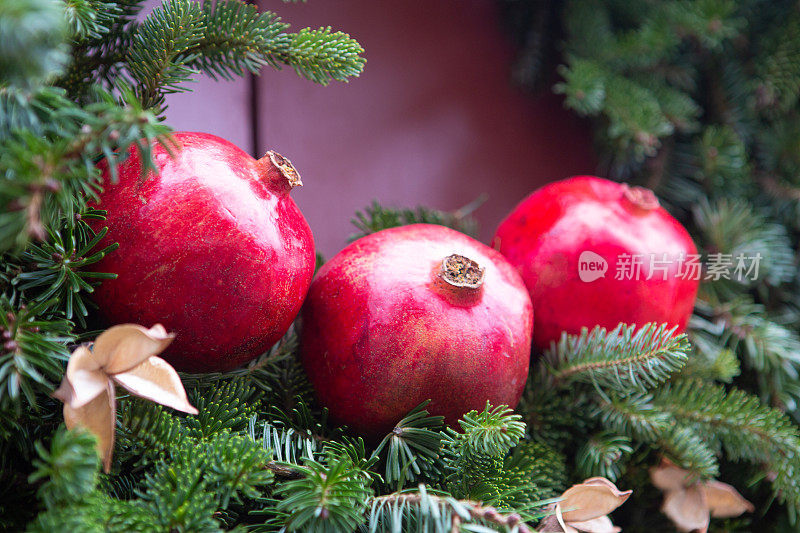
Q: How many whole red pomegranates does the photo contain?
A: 3